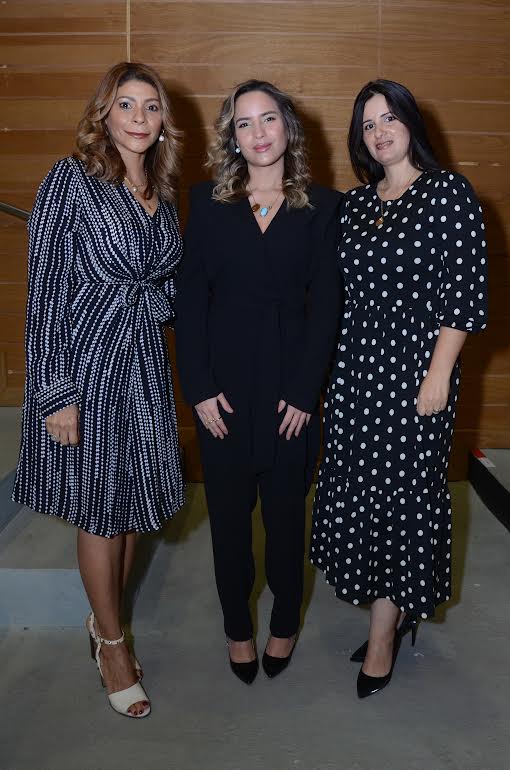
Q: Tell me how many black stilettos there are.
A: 4